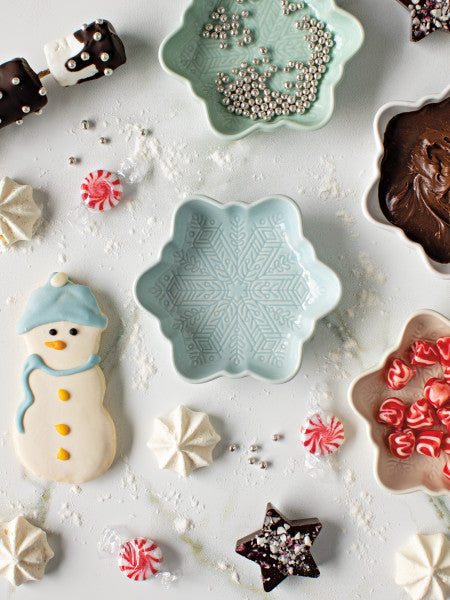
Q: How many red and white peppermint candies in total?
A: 3